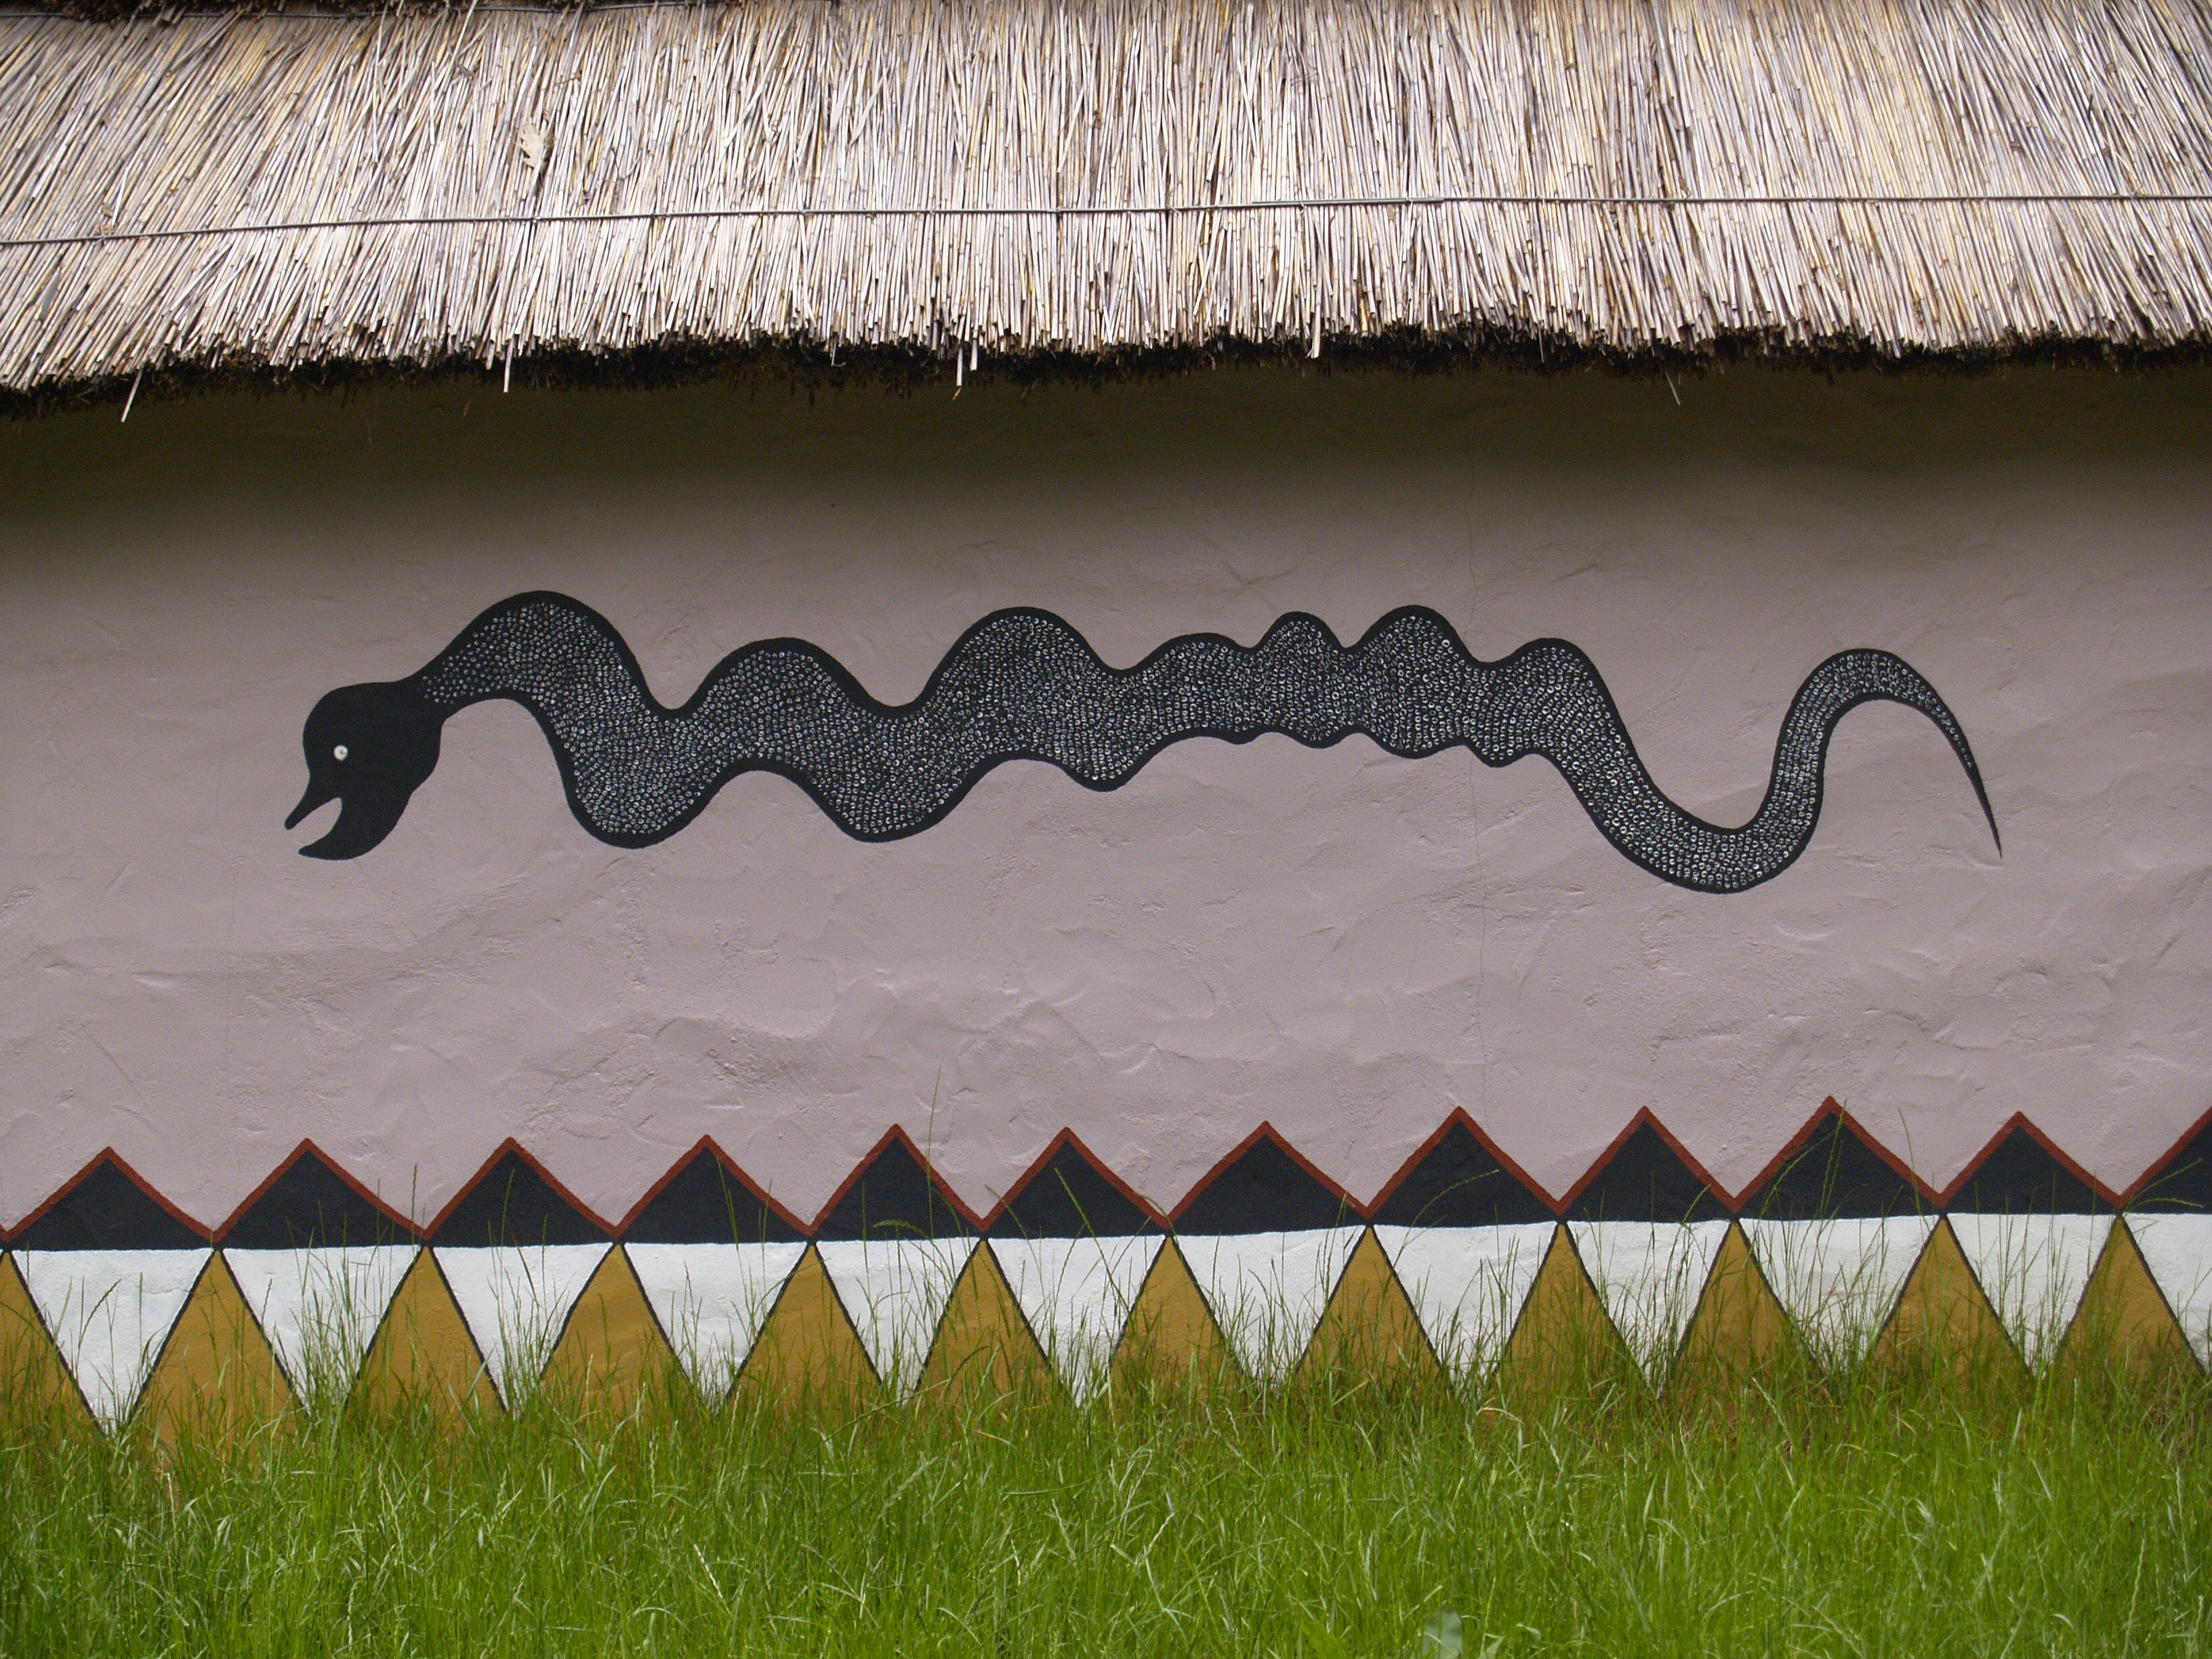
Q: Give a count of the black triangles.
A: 12